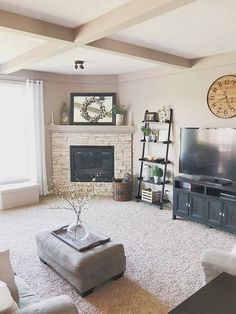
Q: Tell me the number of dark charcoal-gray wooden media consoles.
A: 1